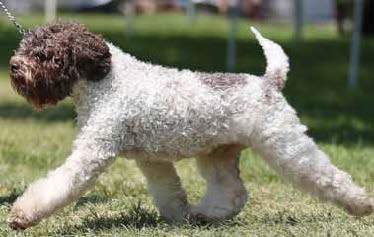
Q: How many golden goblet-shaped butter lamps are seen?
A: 0